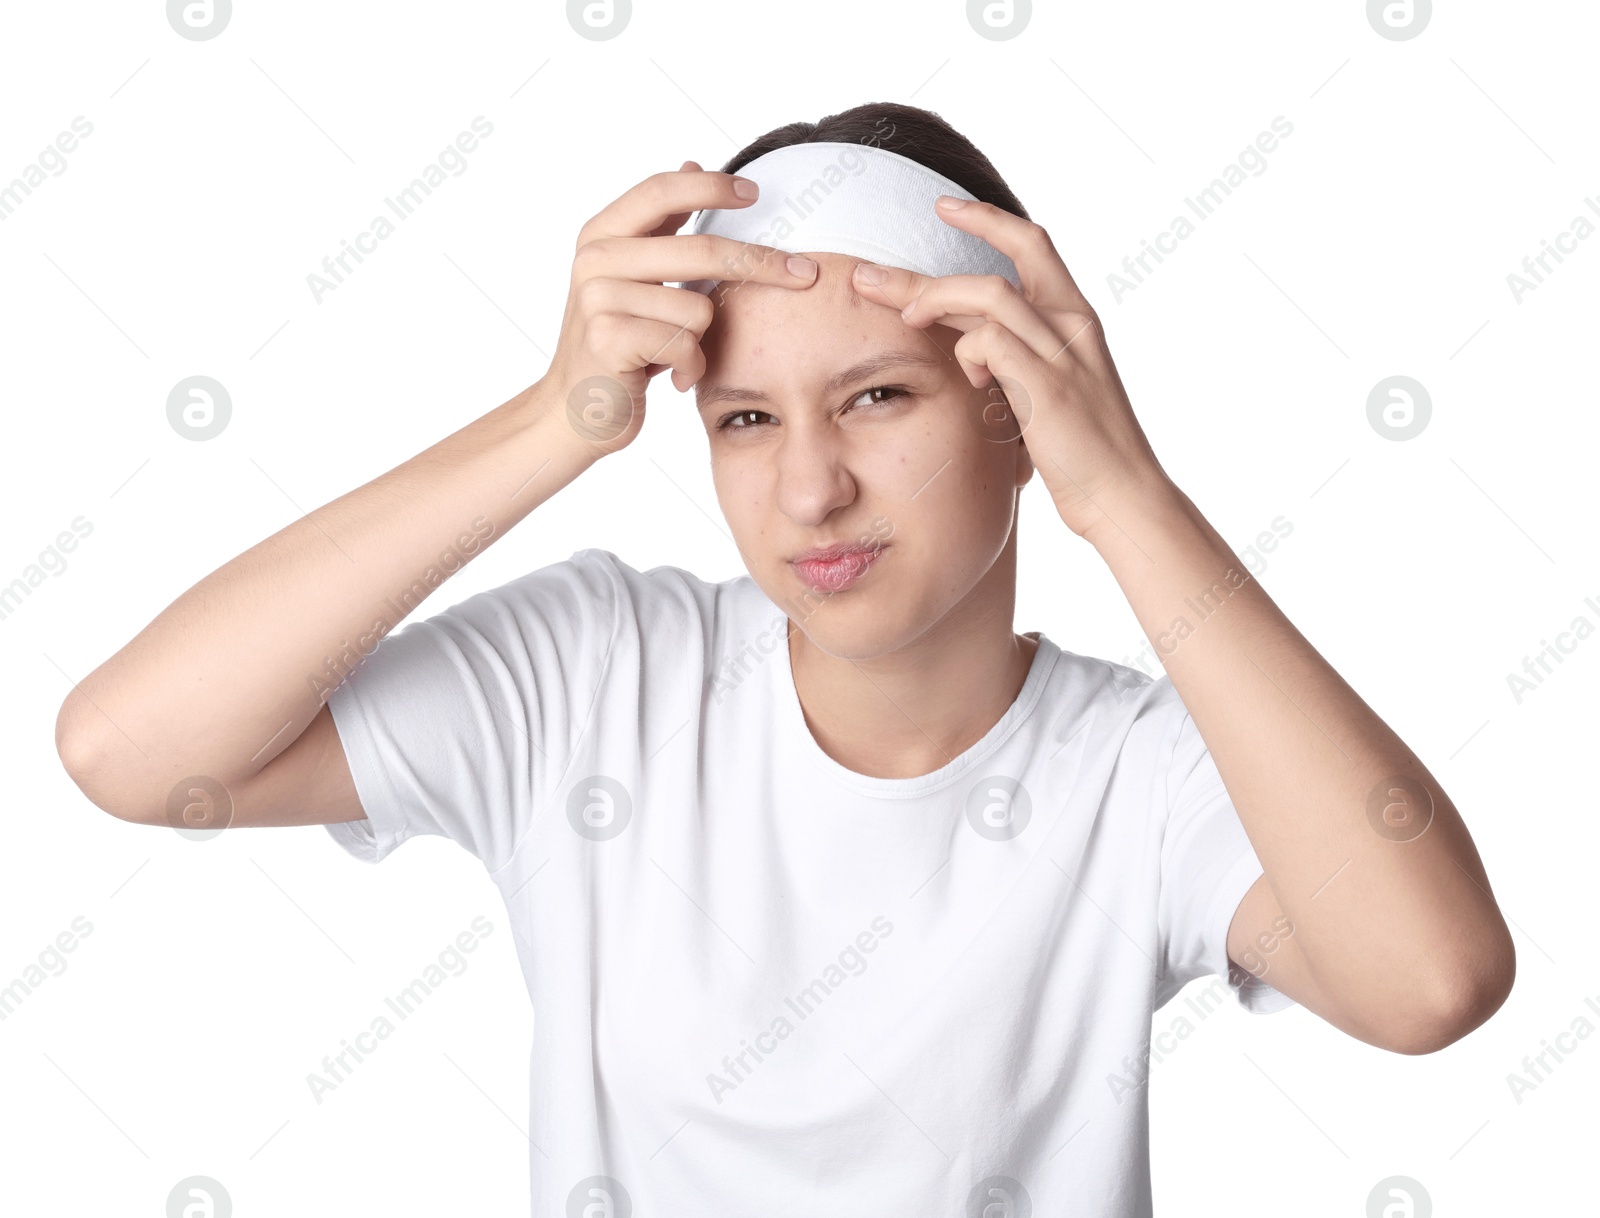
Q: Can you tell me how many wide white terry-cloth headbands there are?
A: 1